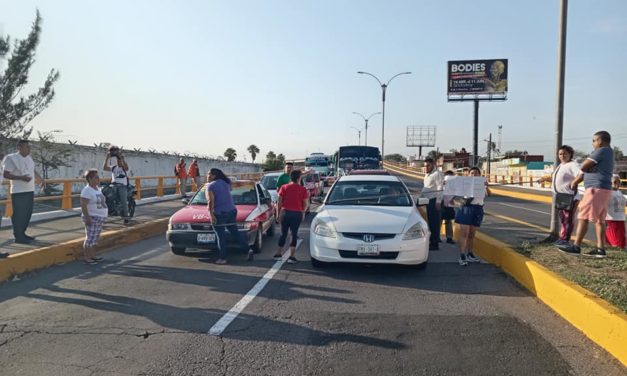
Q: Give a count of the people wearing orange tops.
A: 2